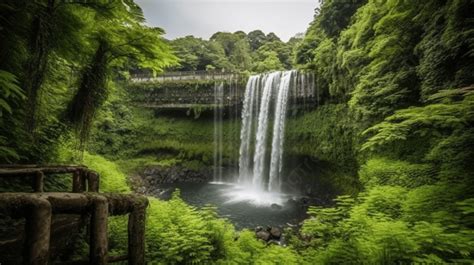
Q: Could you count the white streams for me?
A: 3